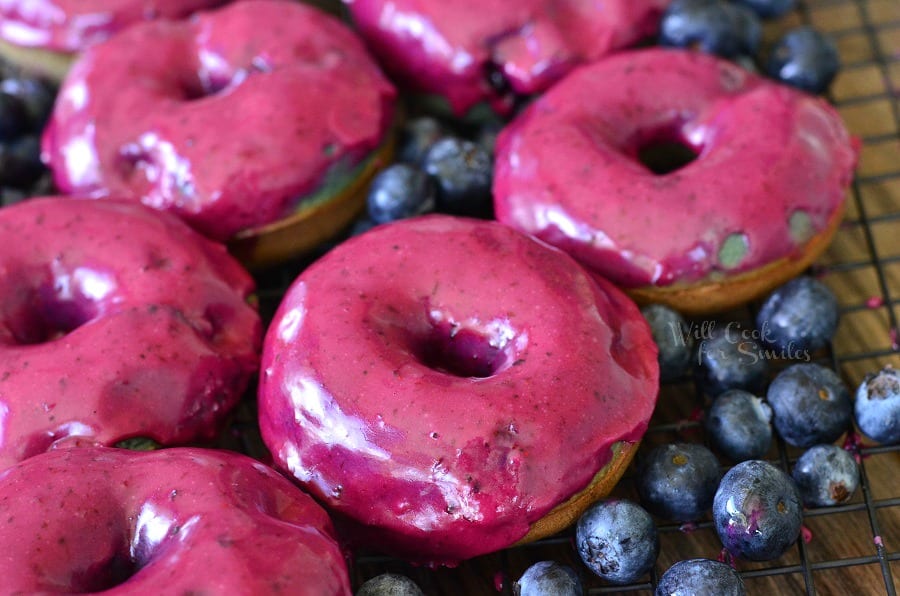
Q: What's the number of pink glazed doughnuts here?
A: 7